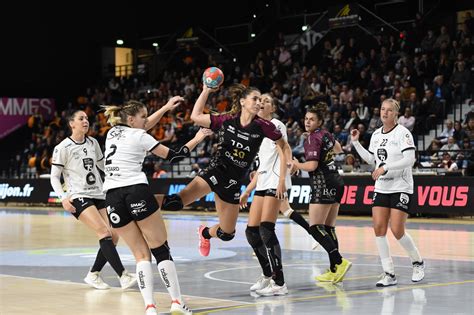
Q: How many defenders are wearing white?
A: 4